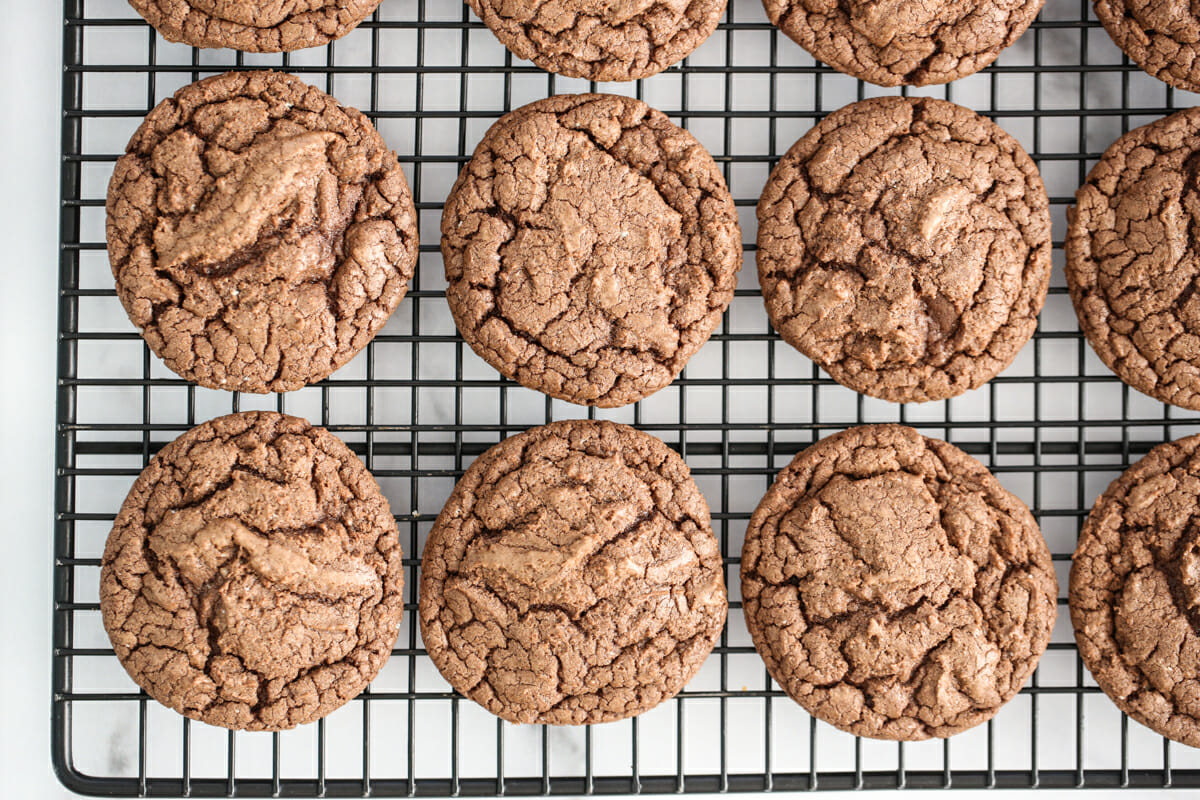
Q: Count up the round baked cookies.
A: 12